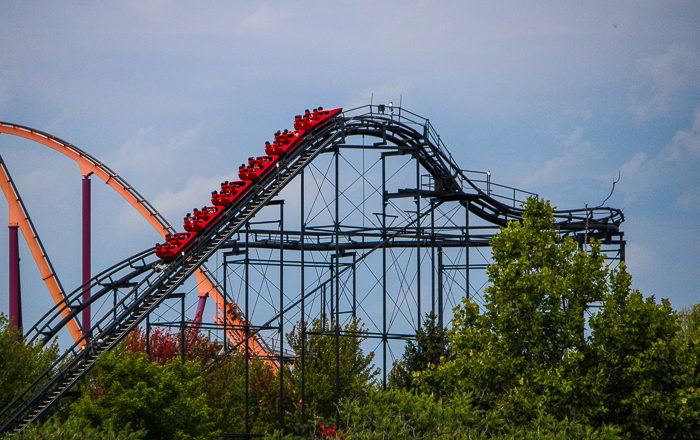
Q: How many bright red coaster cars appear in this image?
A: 6